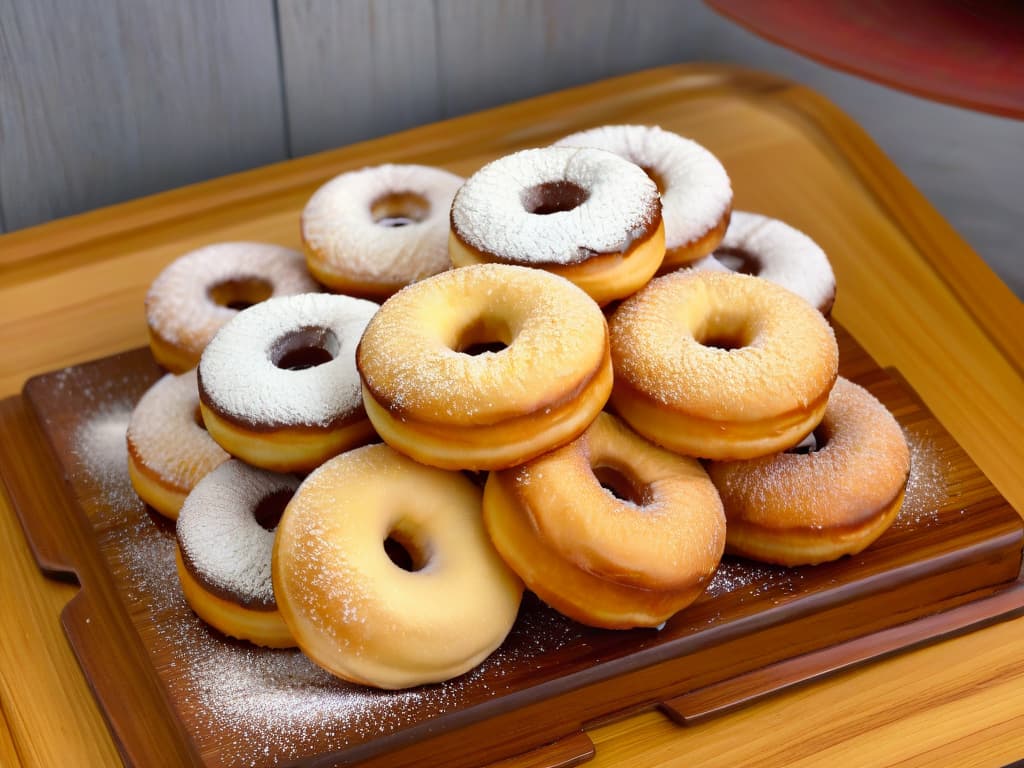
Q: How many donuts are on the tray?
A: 13